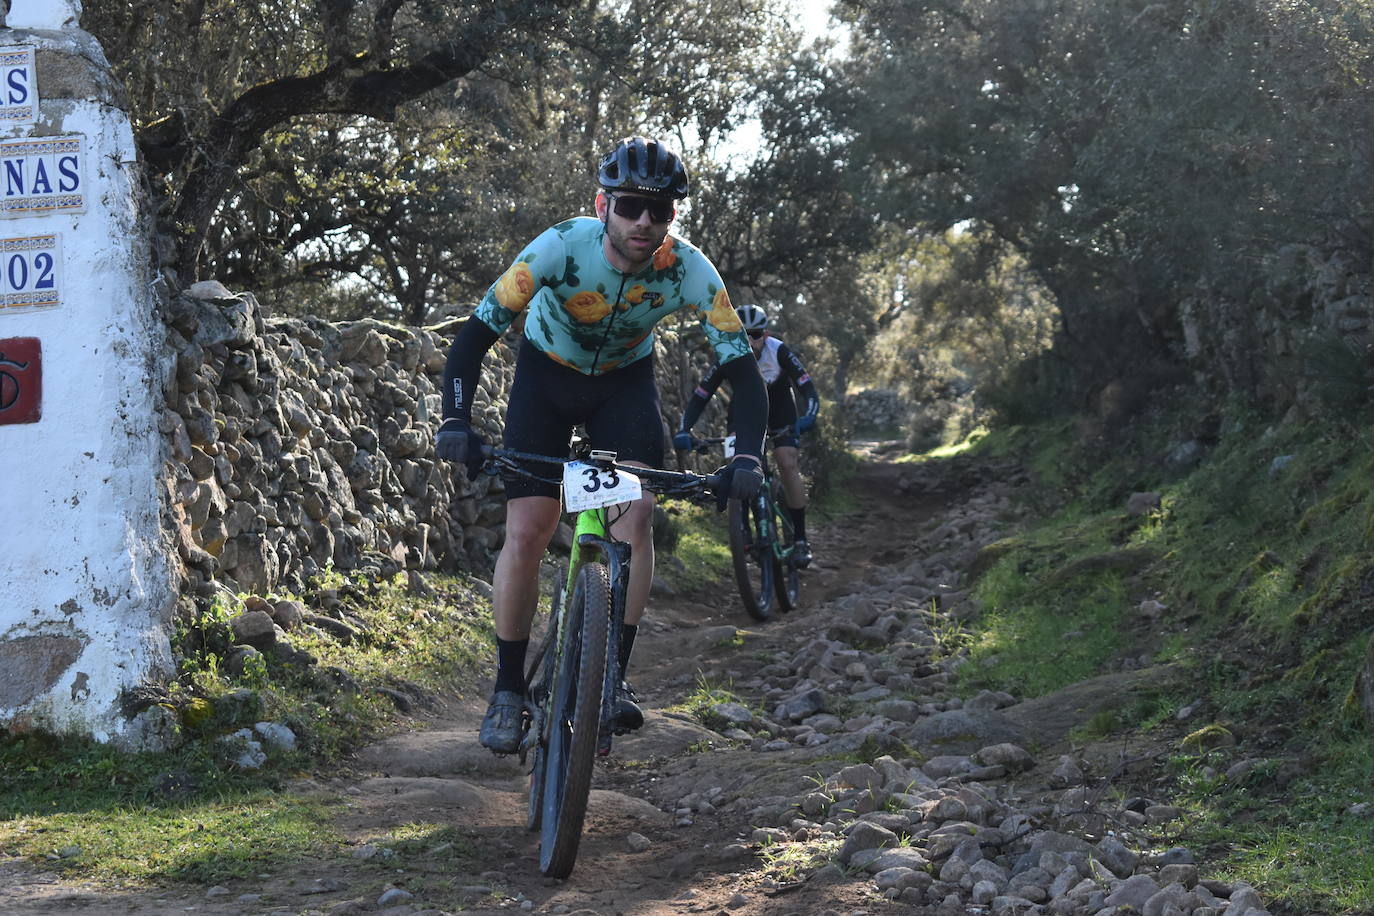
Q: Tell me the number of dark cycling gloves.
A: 4